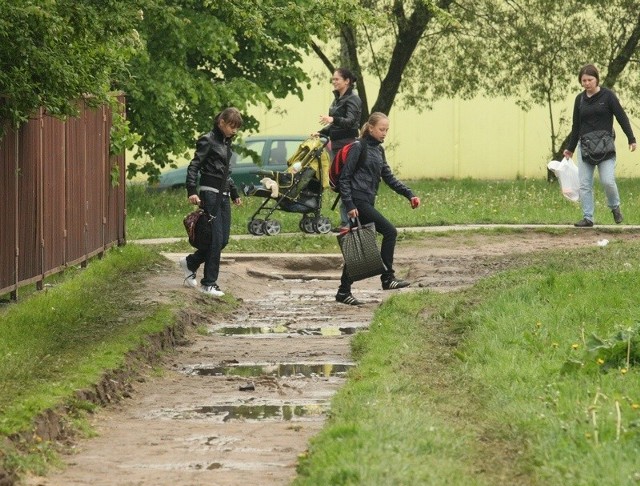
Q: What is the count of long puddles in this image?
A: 3